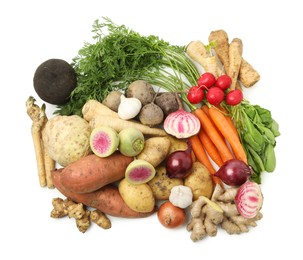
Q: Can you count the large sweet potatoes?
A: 2